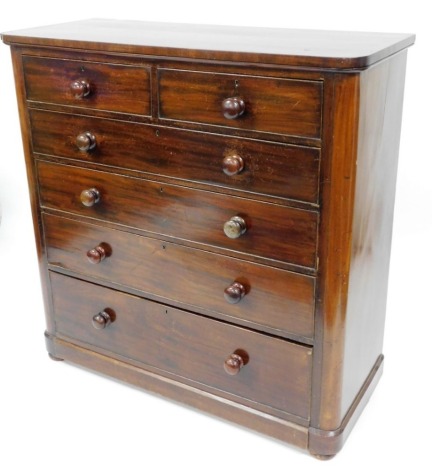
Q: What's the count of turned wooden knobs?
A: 10